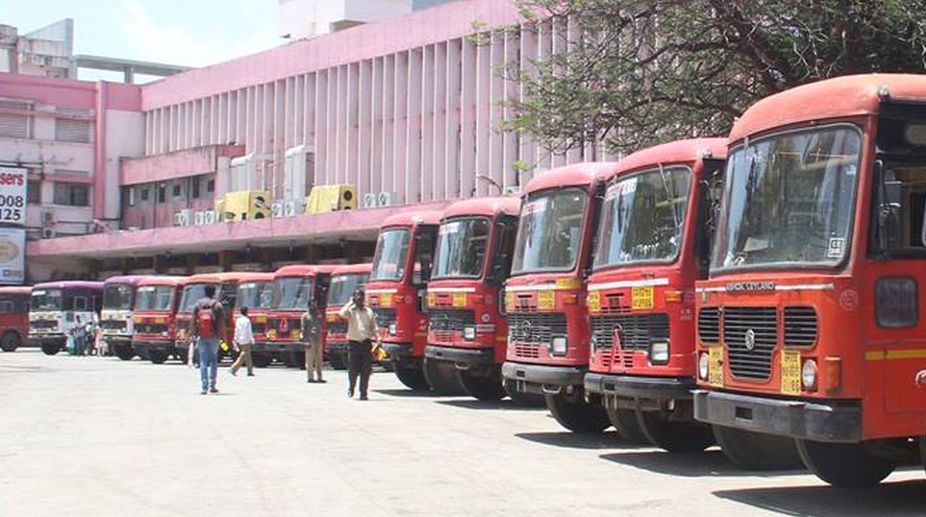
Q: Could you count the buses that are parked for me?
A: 13